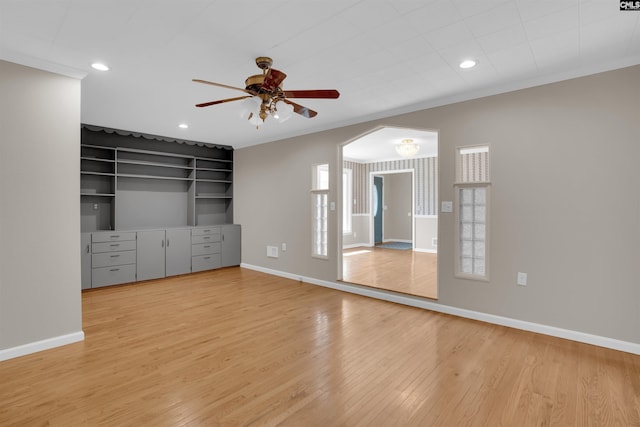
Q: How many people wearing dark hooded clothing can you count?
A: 0